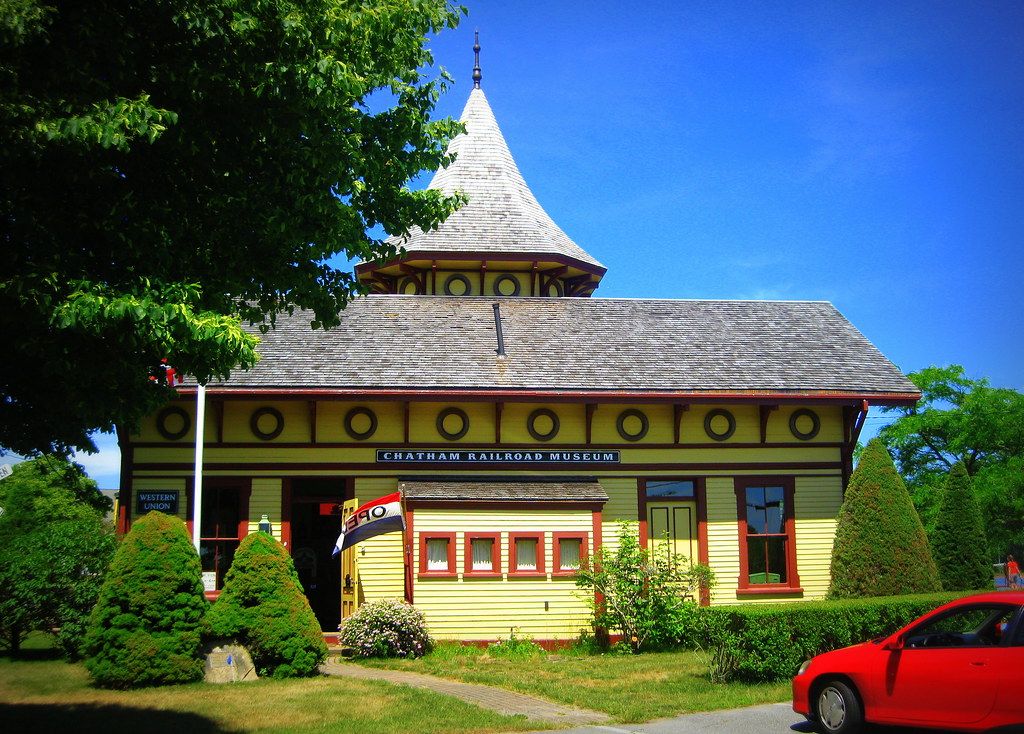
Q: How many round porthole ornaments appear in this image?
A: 12